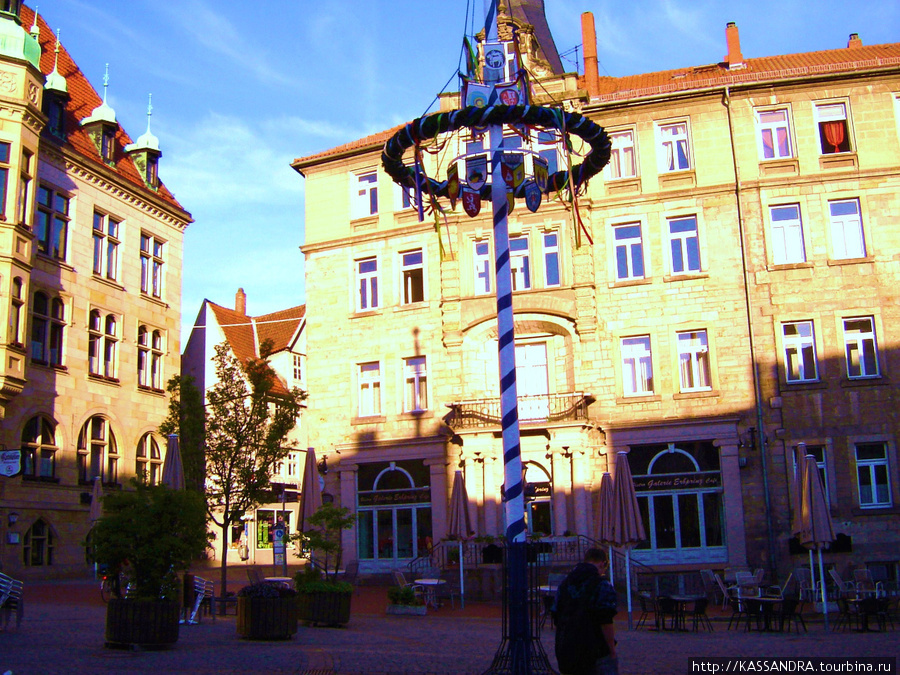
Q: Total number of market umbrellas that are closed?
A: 8